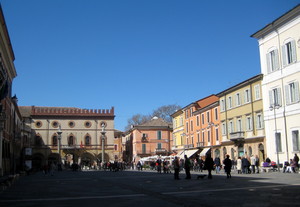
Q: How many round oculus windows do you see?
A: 5